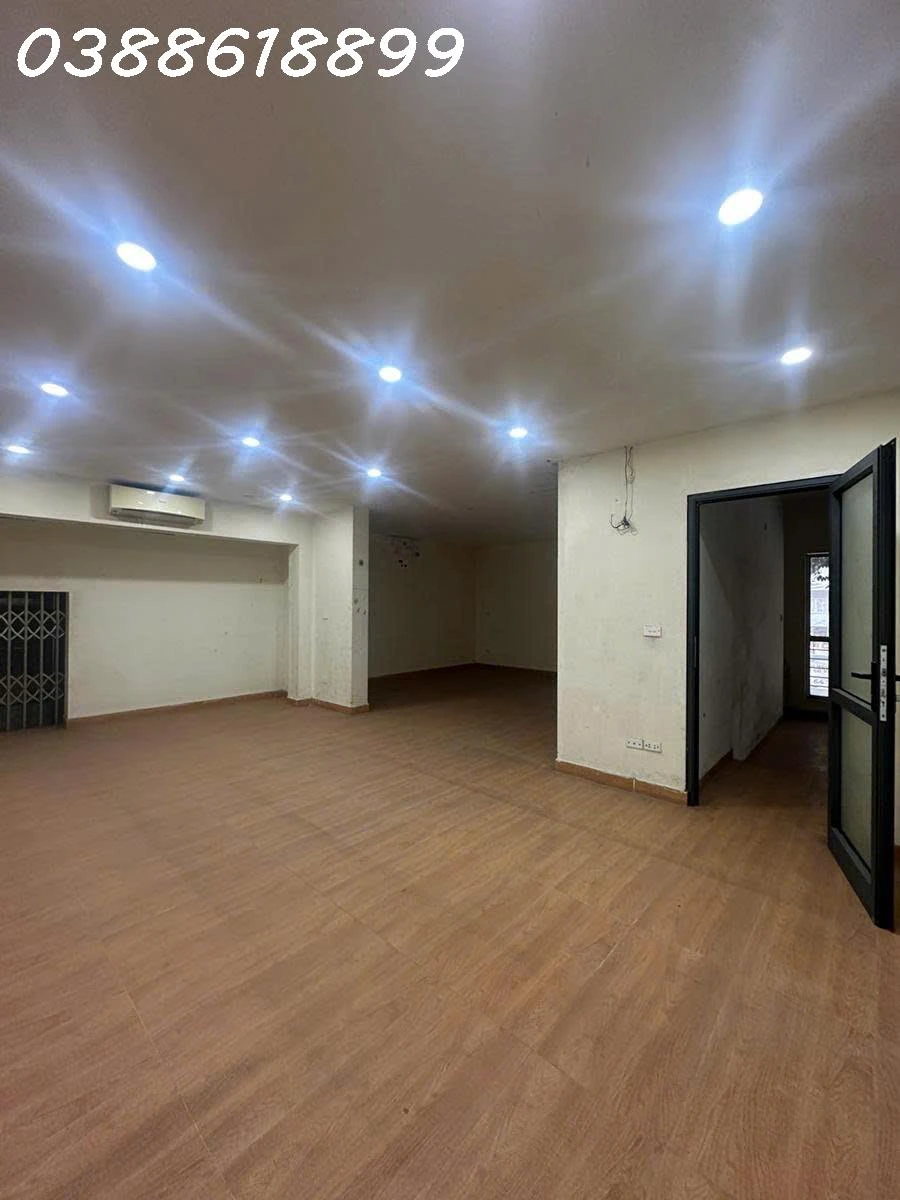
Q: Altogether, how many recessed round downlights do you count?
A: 11